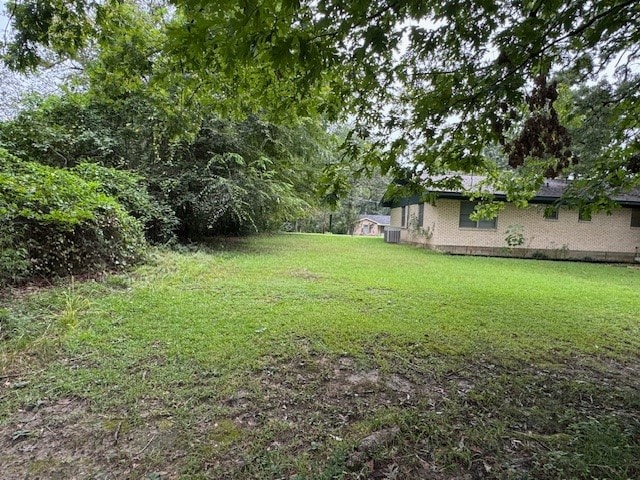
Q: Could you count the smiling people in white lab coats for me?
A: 0